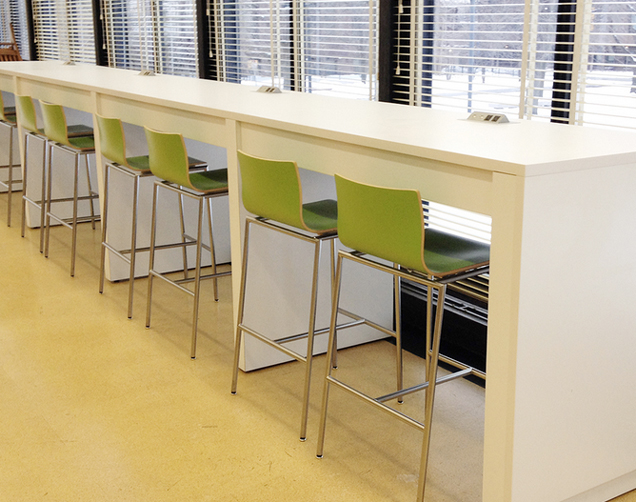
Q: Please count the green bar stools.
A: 7